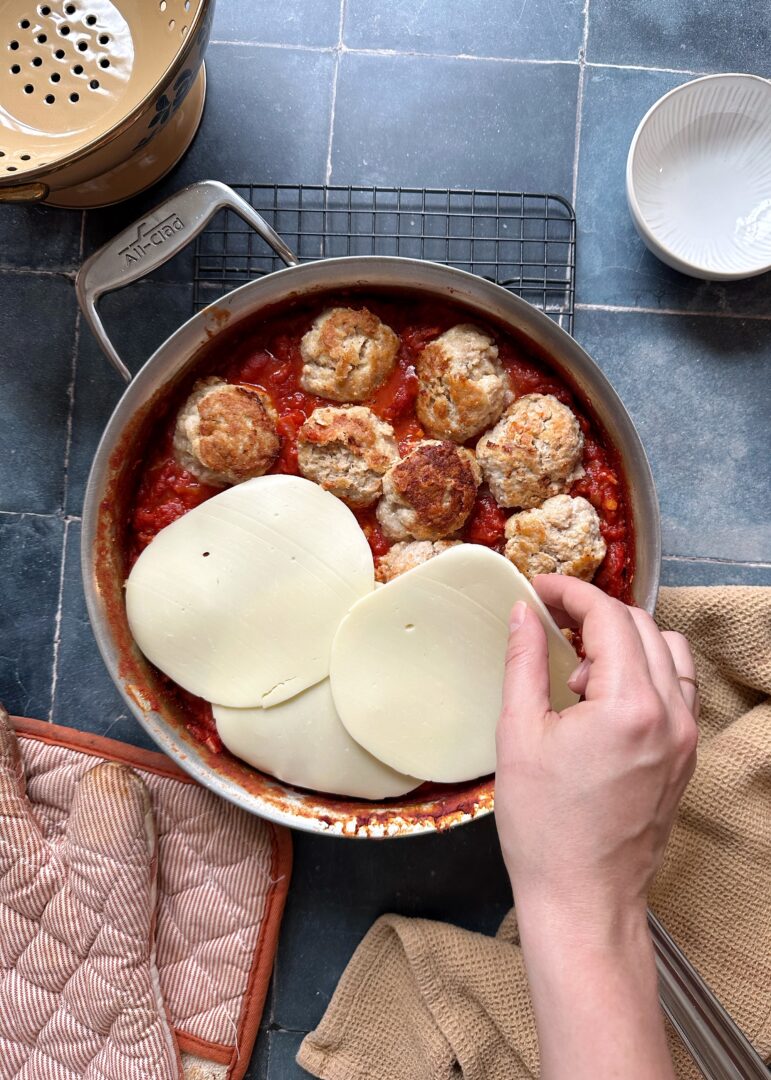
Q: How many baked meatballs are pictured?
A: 8